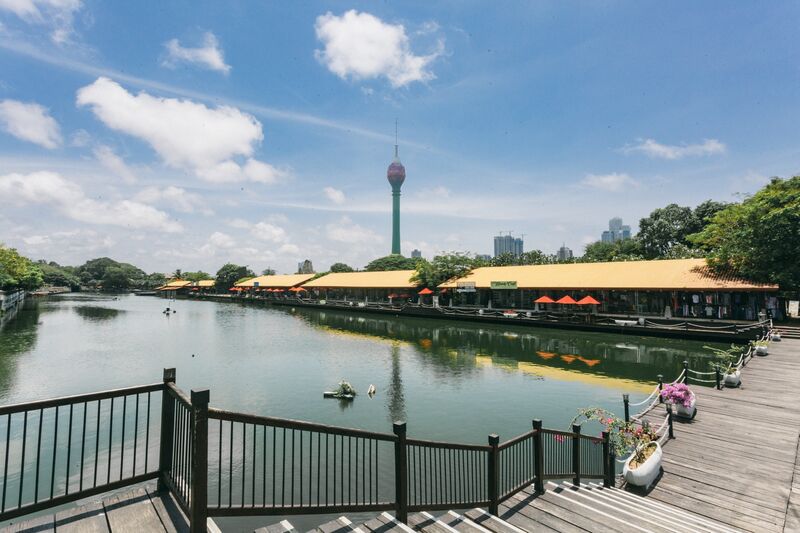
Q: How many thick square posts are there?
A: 7